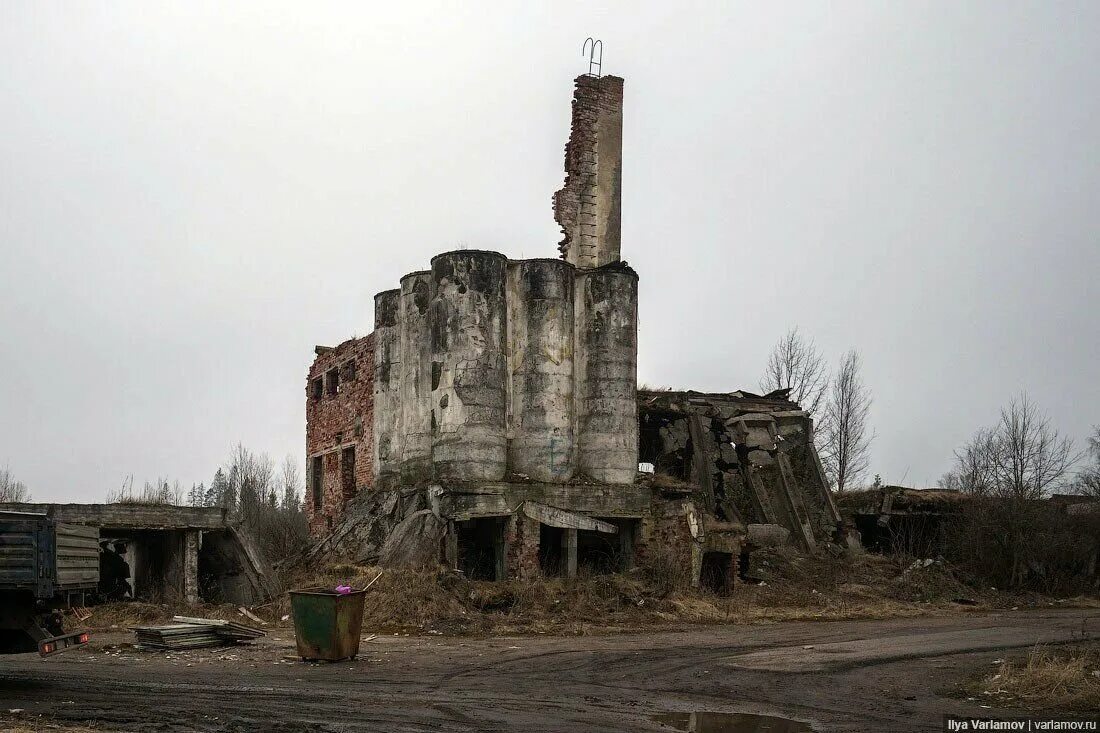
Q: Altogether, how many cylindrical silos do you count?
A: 5